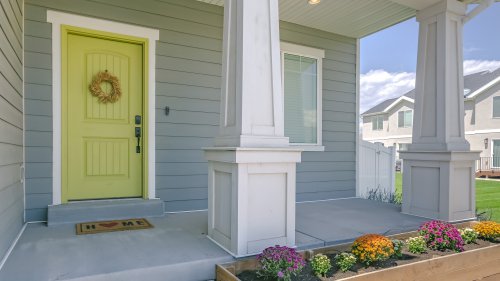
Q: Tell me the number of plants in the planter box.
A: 9